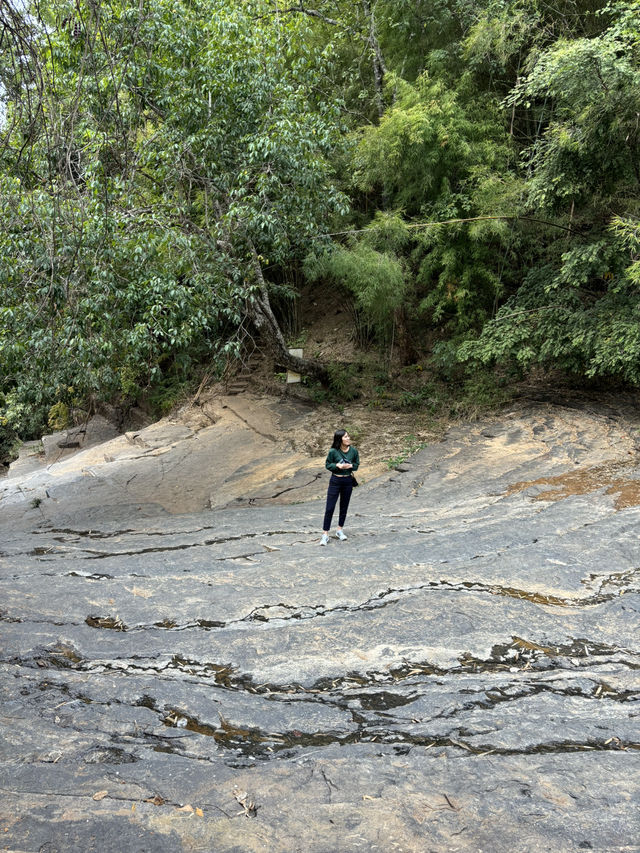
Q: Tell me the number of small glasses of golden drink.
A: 0